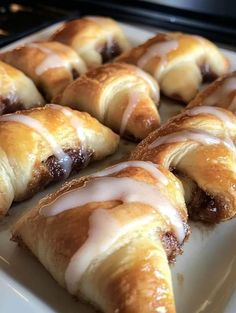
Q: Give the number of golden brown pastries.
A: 9